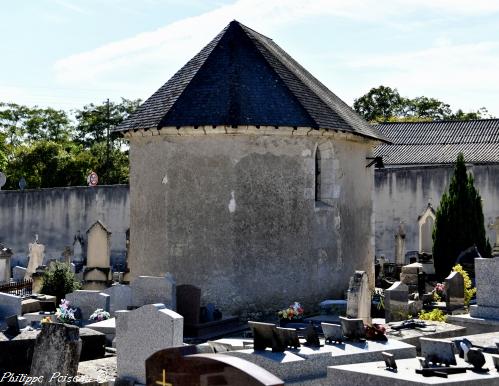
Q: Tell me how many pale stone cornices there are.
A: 1